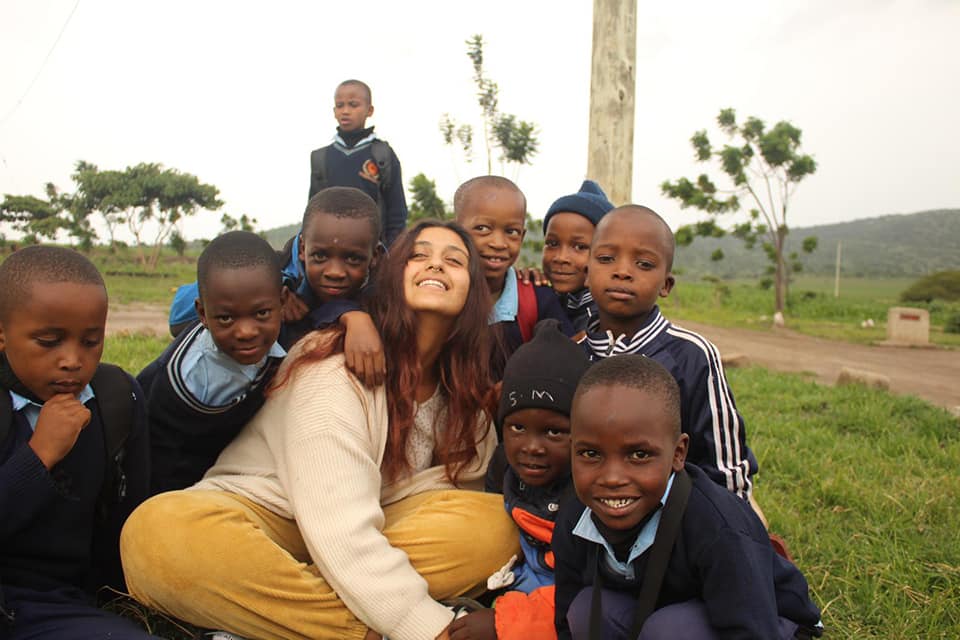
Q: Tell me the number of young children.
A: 9